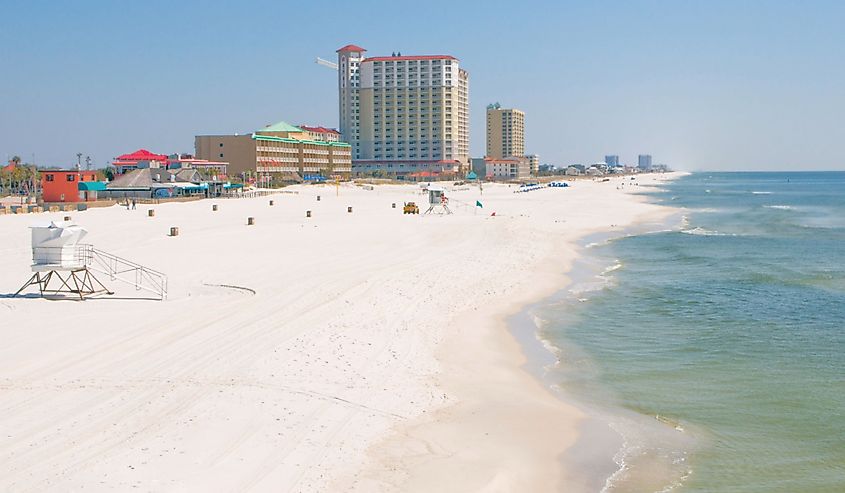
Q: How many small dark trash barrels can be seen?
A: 10